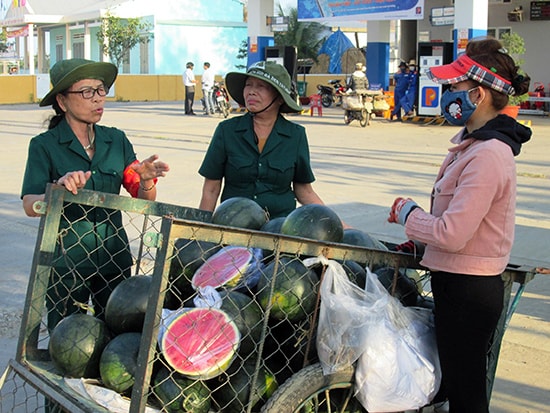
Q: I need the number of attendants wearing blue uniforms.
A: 2